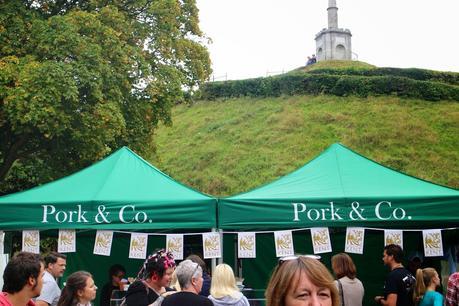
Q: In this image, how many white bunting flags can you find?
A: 12